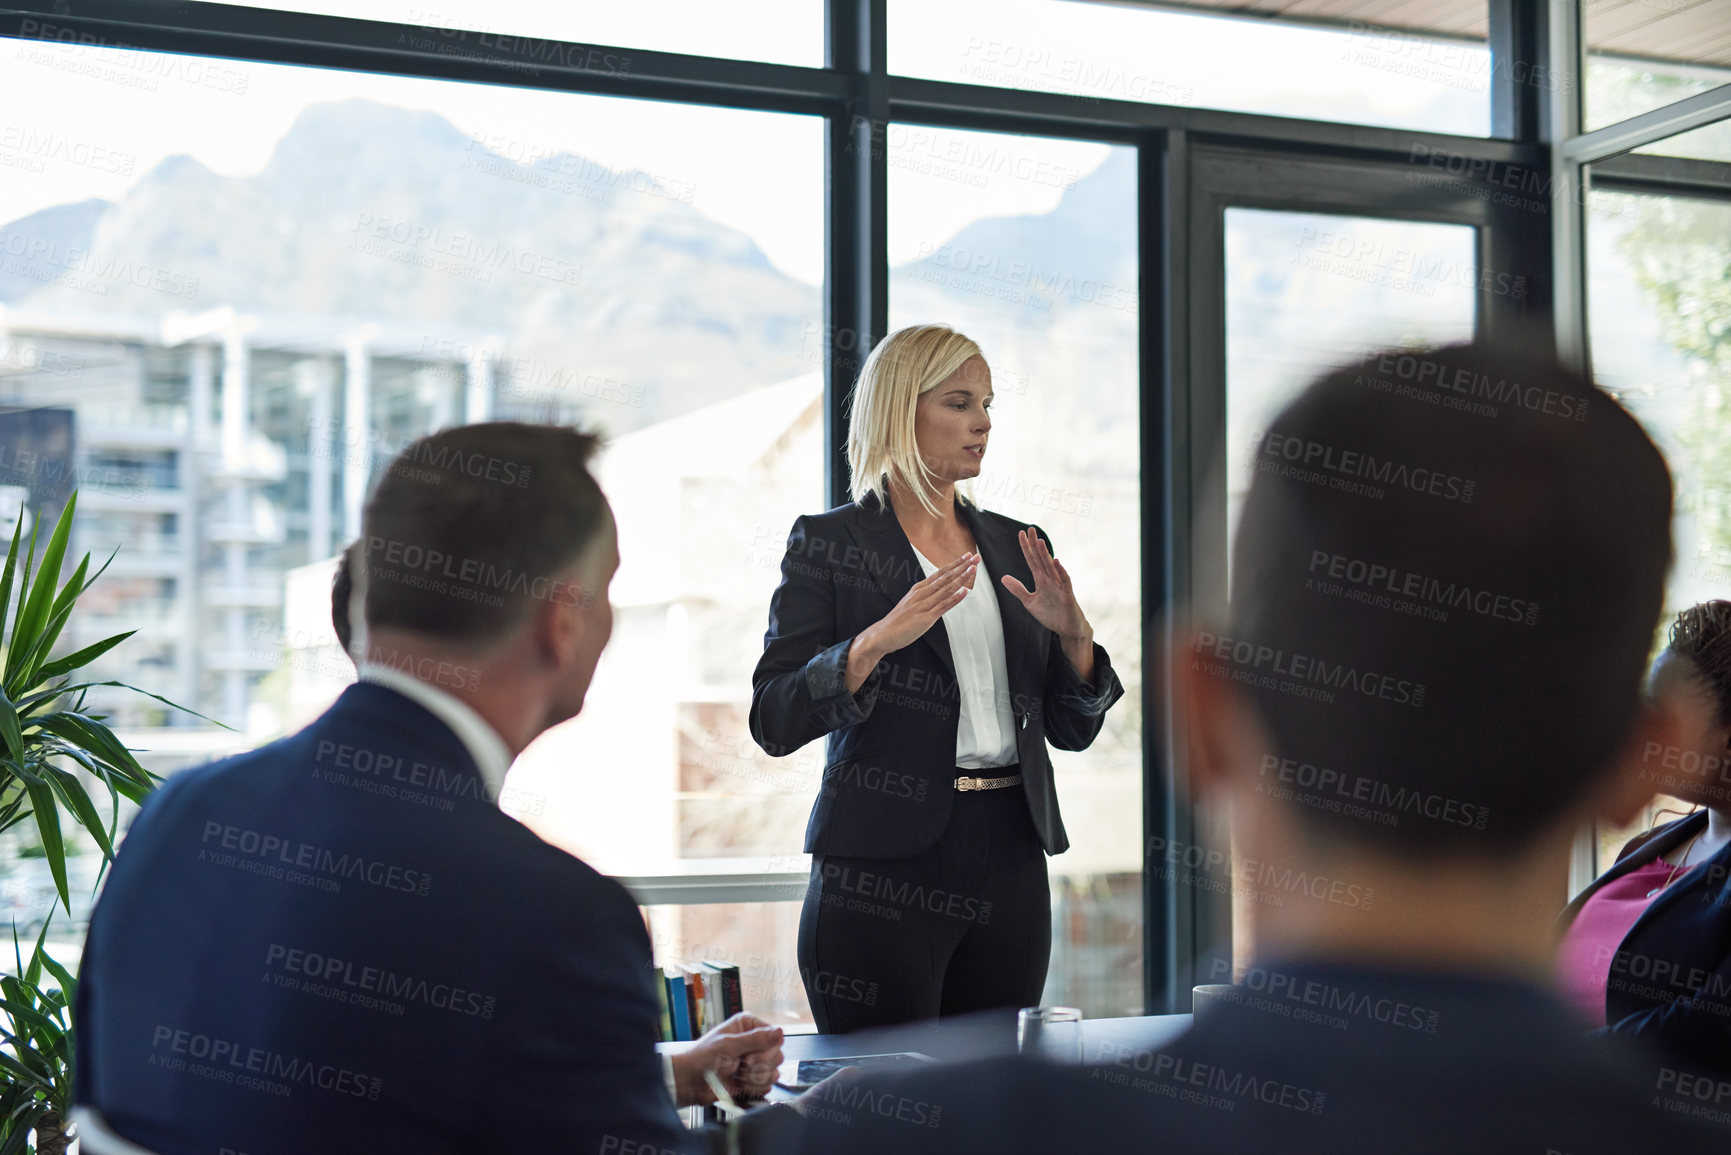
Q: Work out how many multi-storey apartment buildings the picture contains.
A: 1